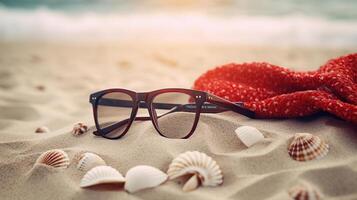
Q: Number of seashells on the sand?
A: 10